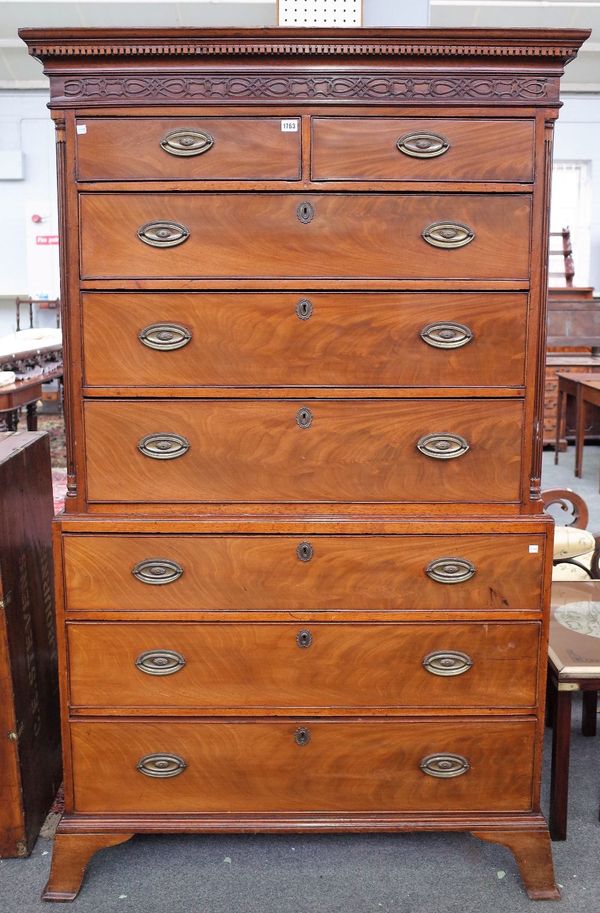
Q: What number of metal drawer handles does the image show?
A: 14